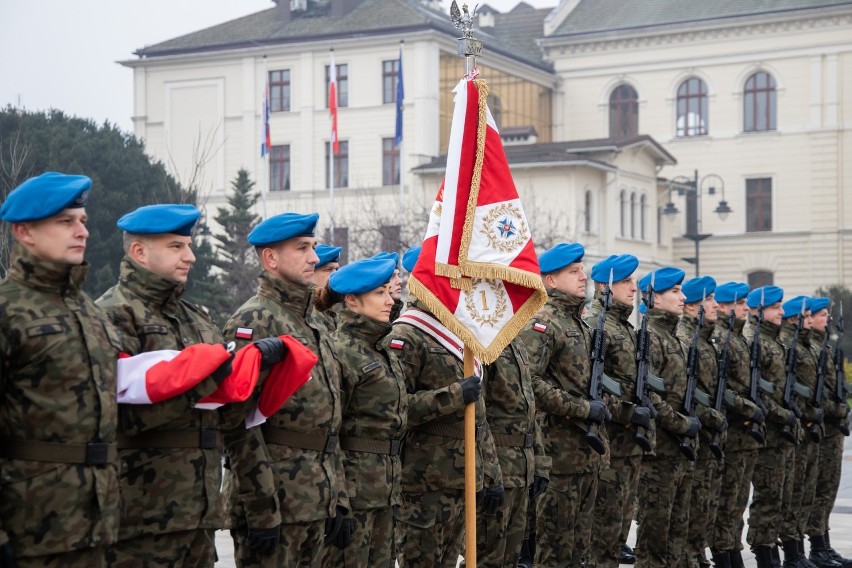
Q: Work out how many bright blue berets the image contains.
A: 15